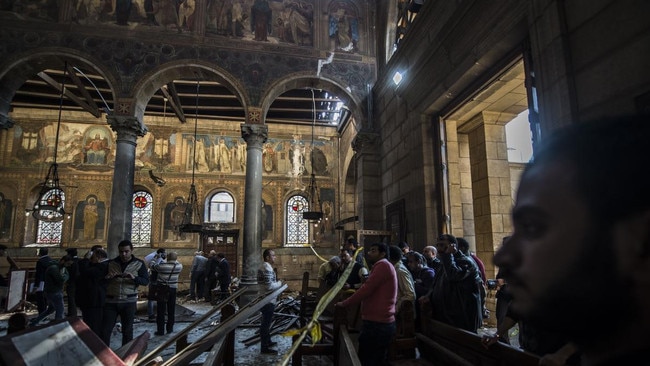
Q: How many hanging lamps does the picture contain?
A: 3